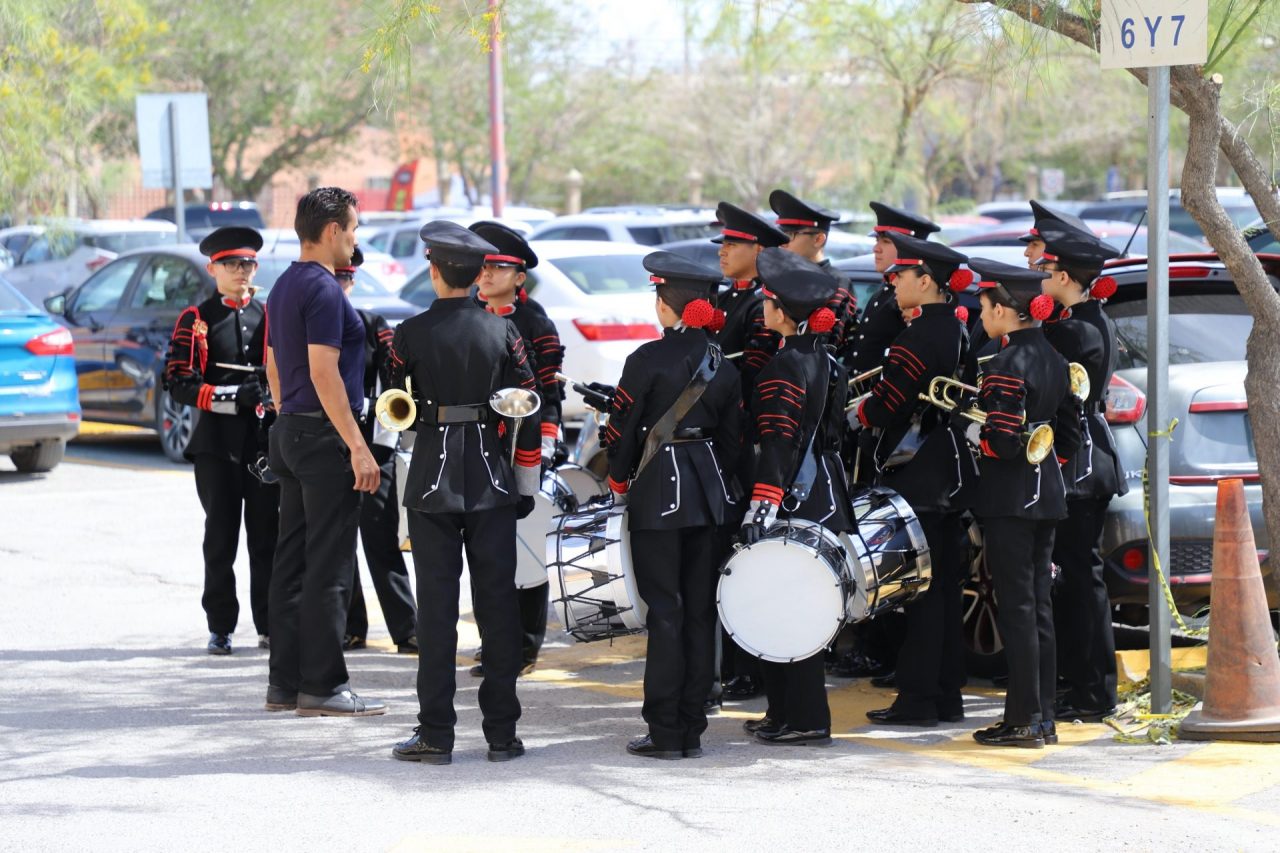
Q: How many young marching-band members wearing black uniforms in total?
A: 13